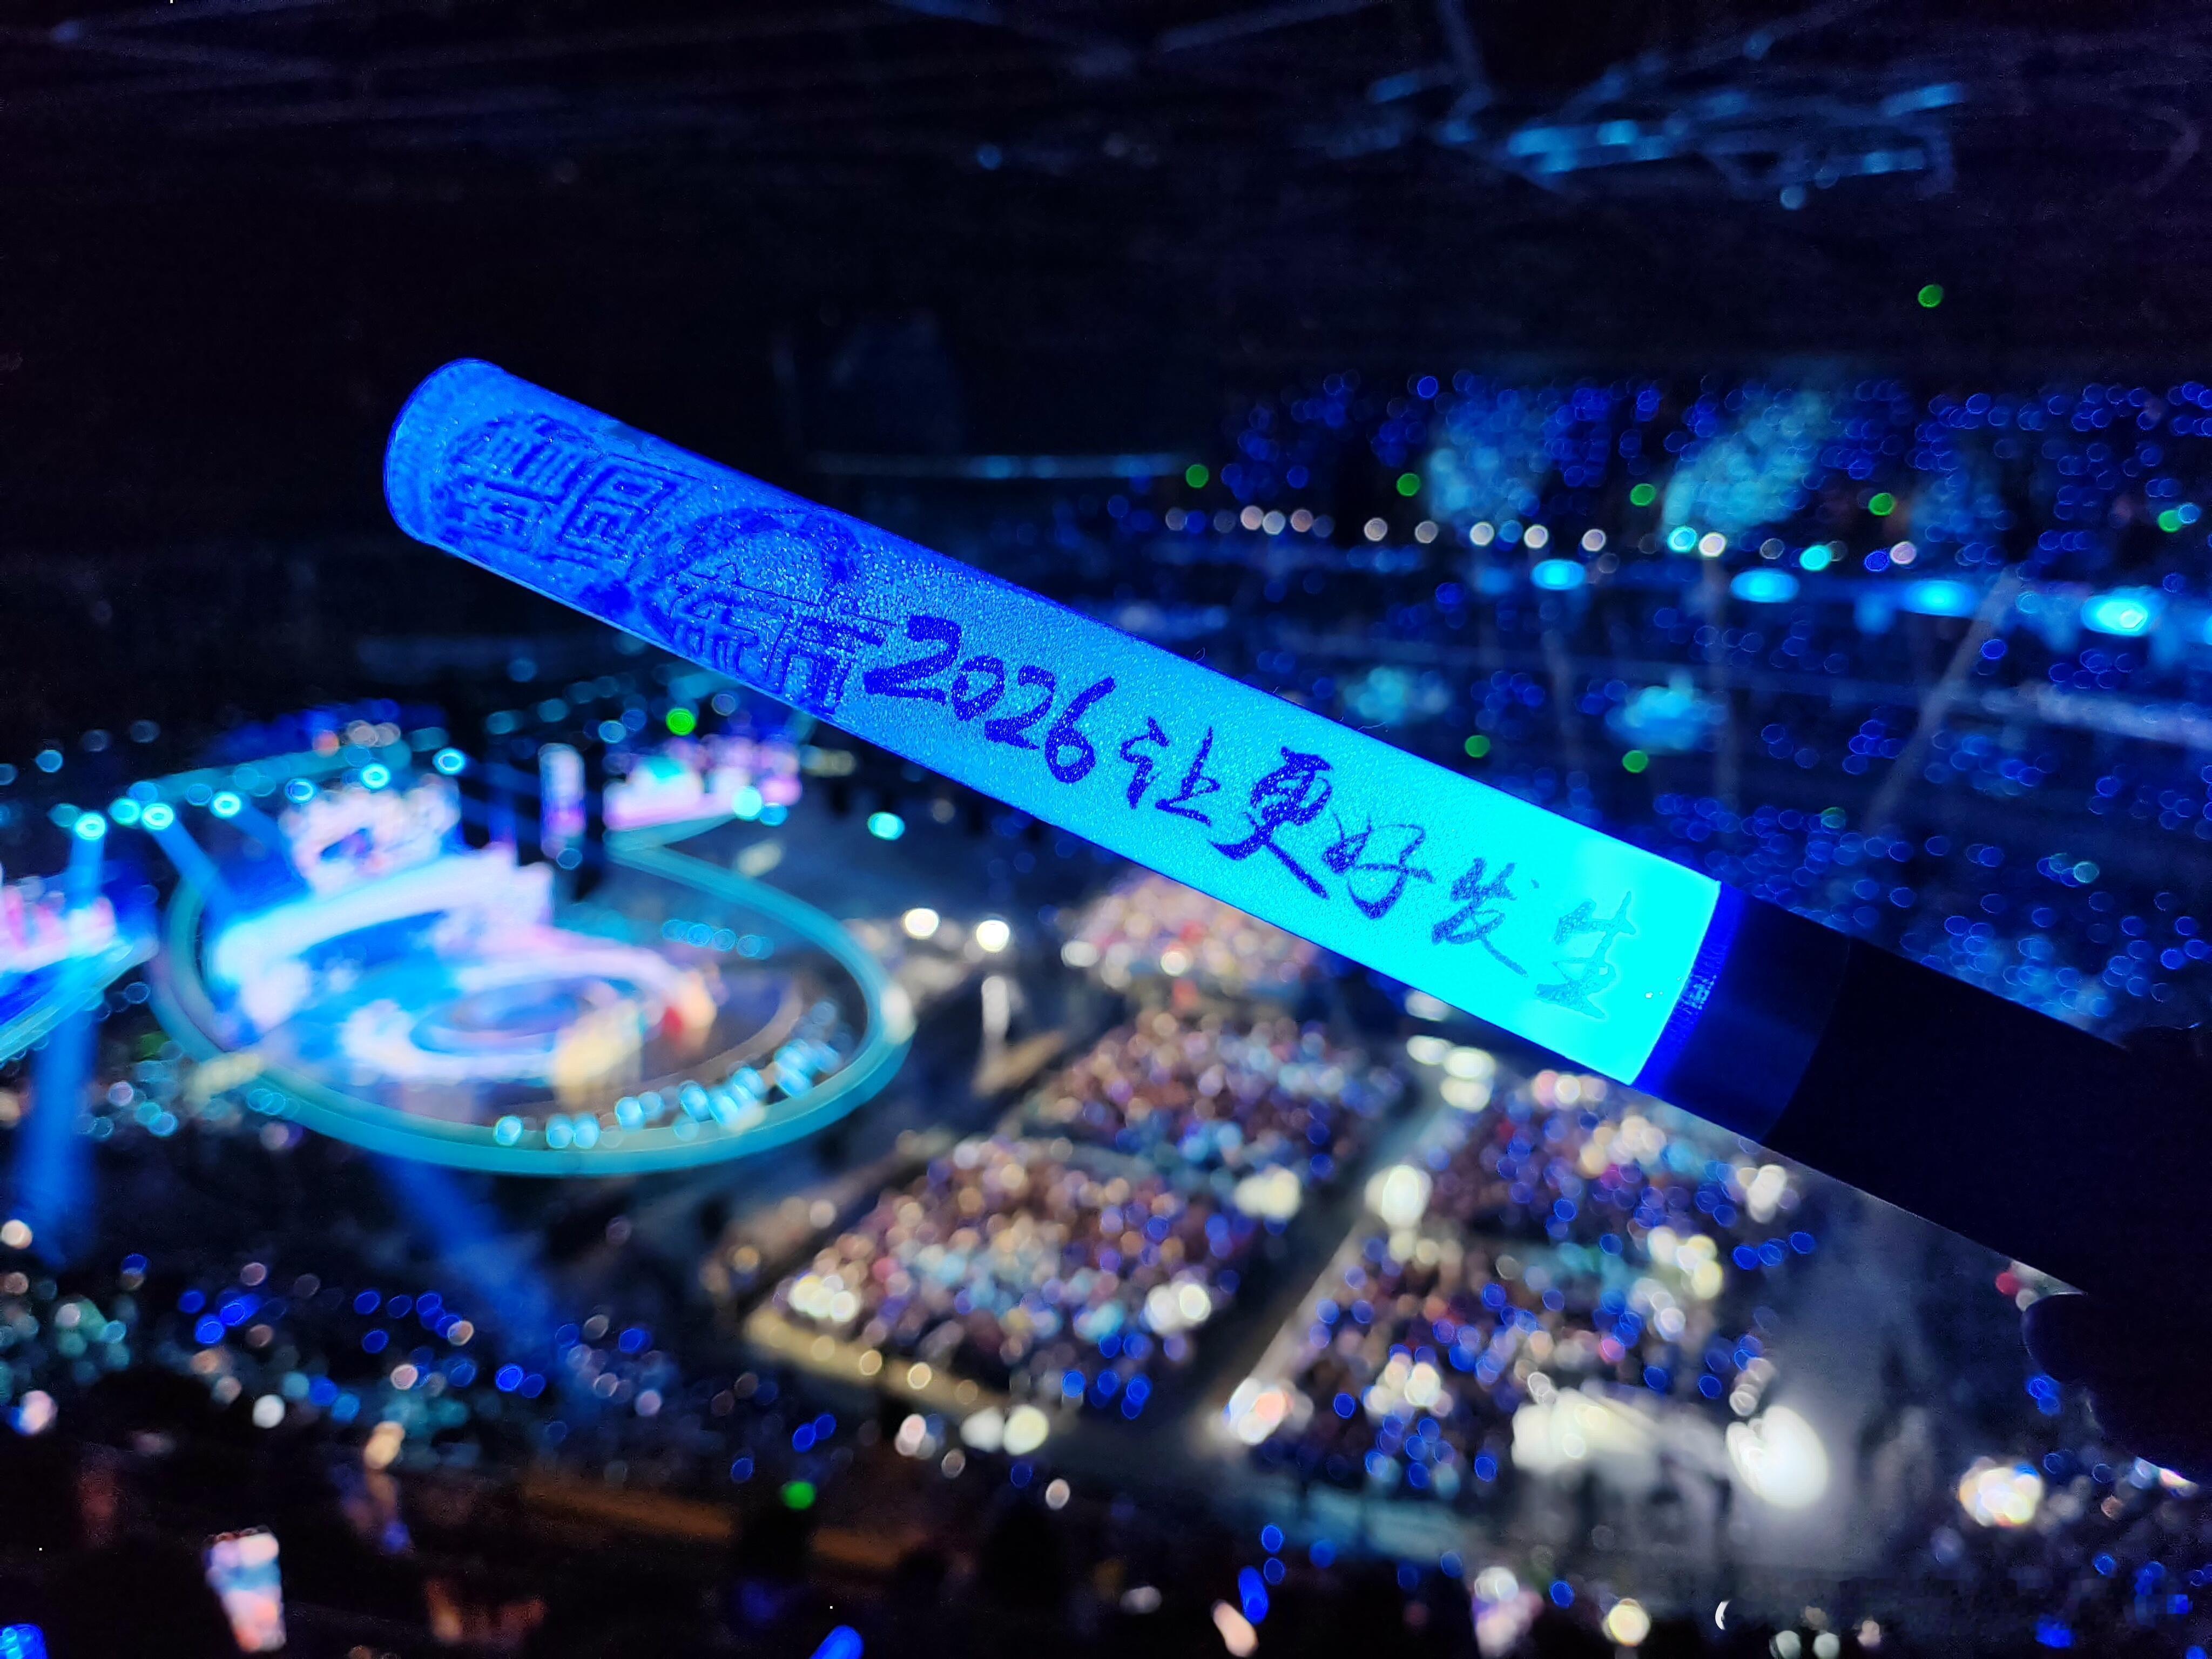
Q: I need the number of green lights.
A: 10